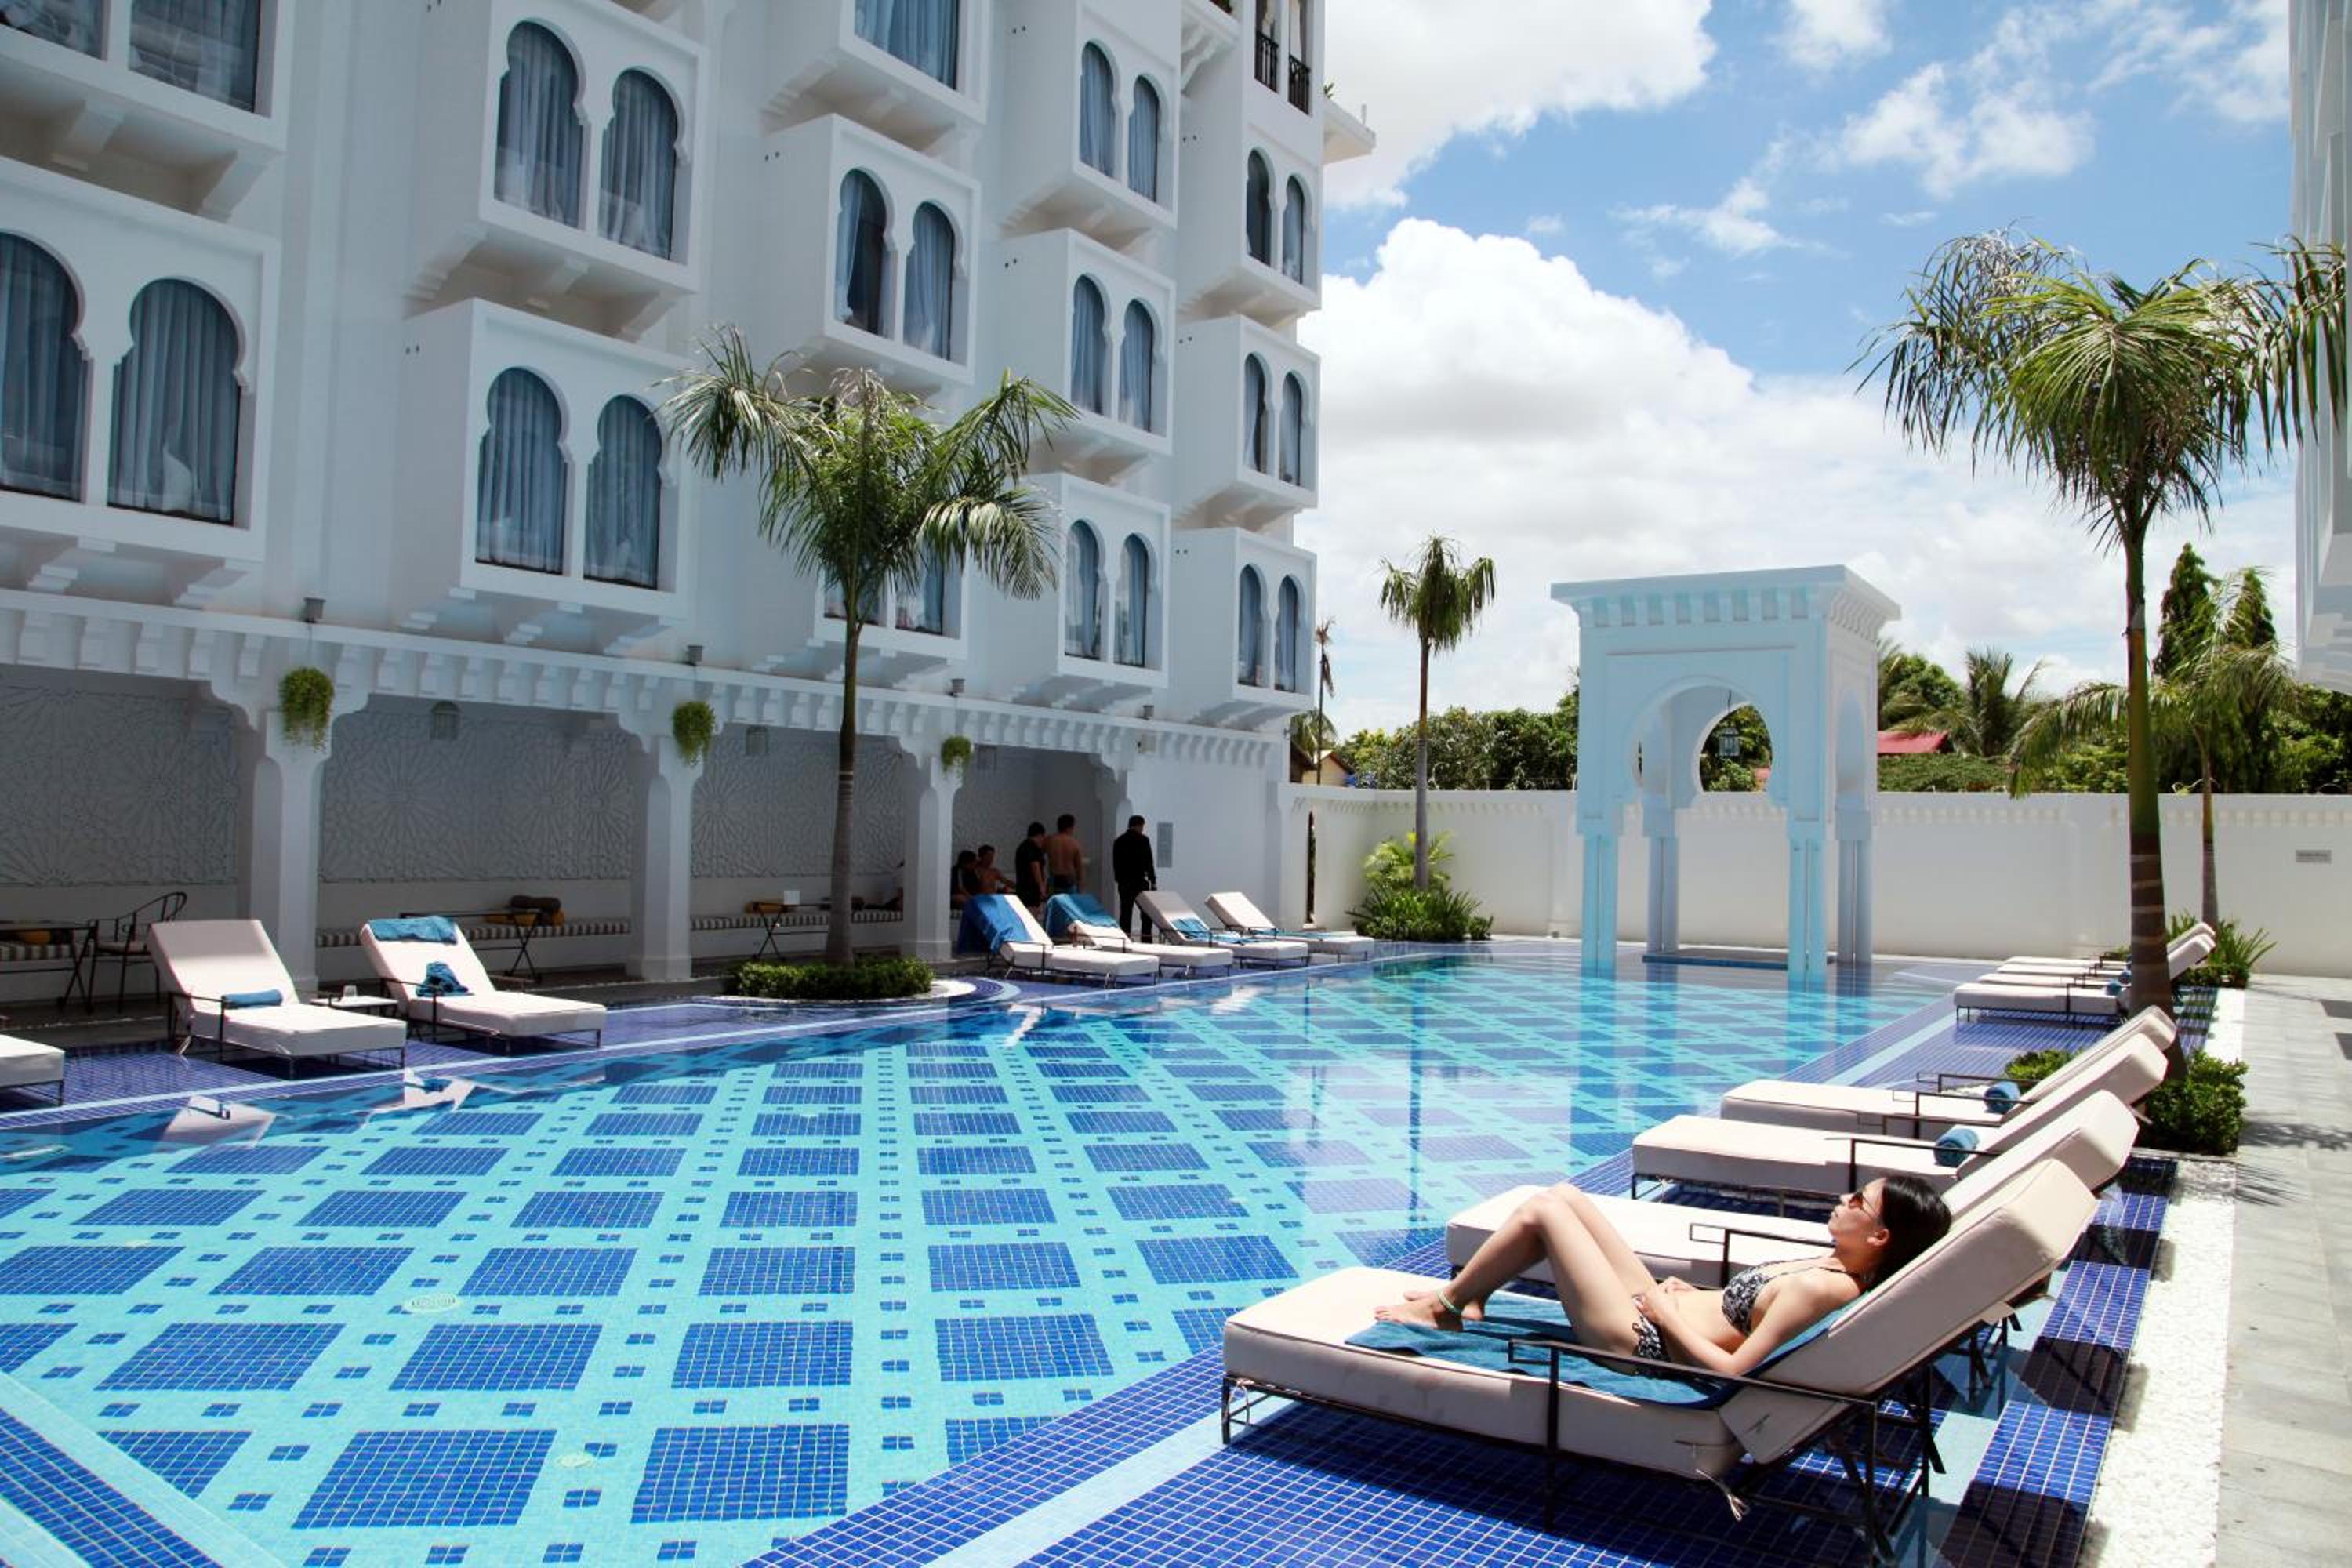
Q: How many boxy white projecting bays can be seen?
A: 13